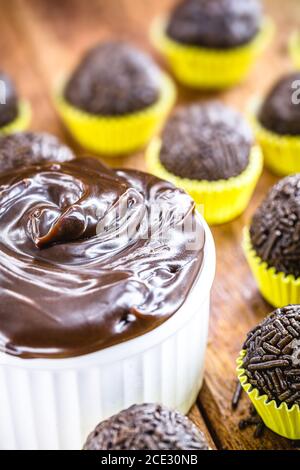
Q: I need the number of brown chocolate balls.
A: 9